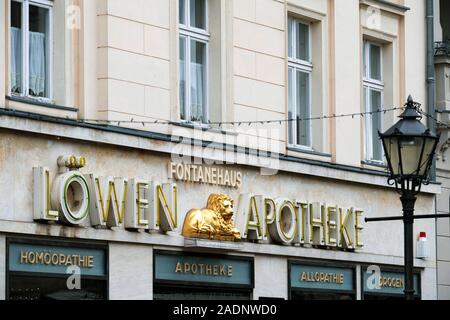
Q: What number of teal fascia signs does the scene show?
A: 4